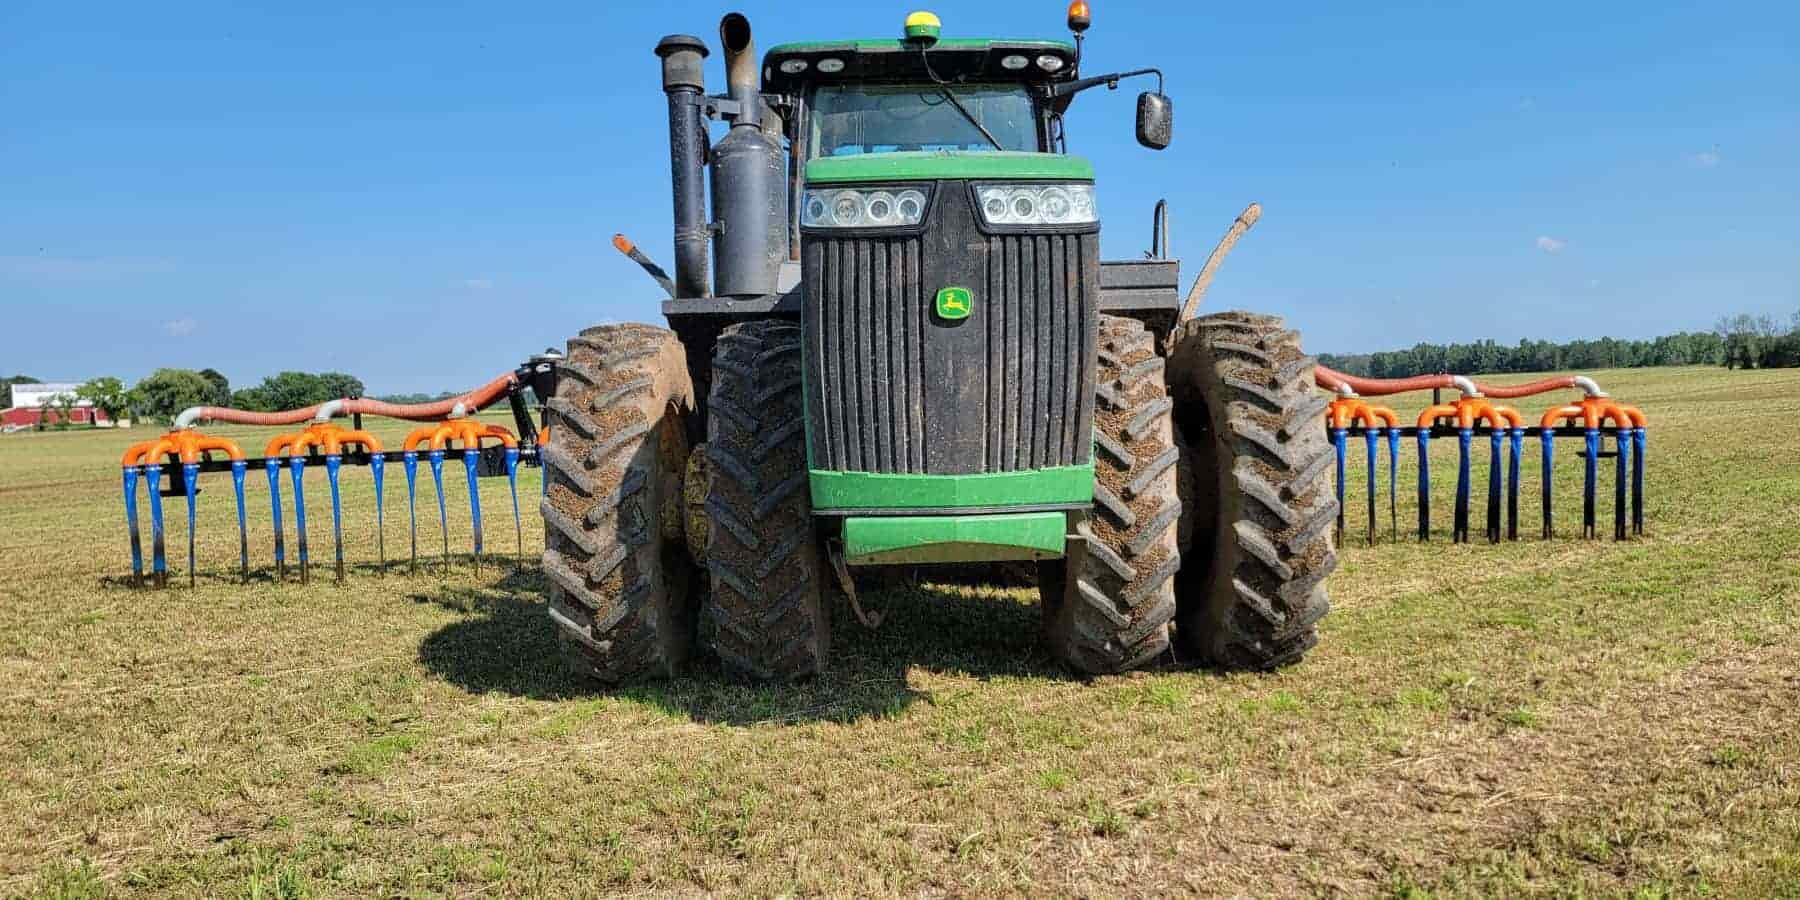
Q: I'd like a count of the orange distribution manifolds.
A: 6